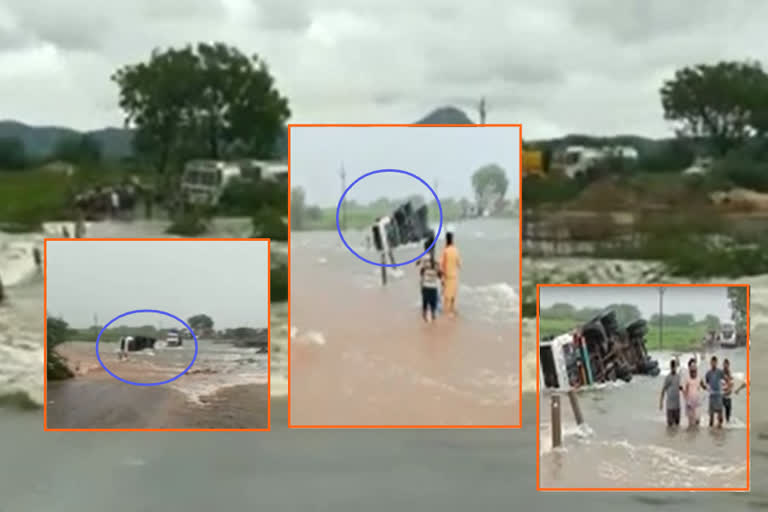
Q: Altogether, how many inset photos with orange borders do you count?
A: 3